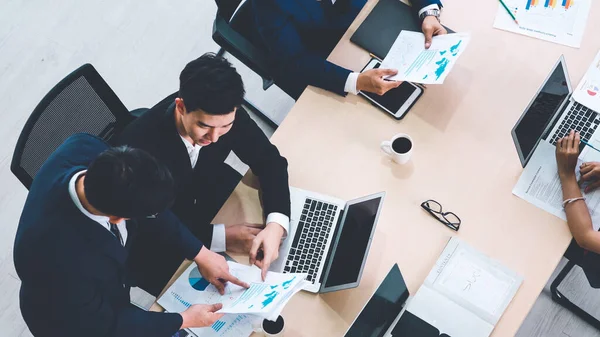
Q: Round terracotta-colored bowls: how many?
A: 0